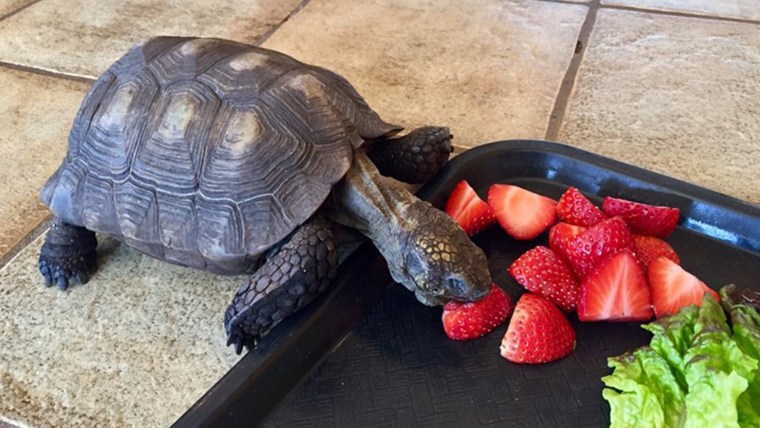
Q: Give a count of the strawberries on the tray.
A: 12